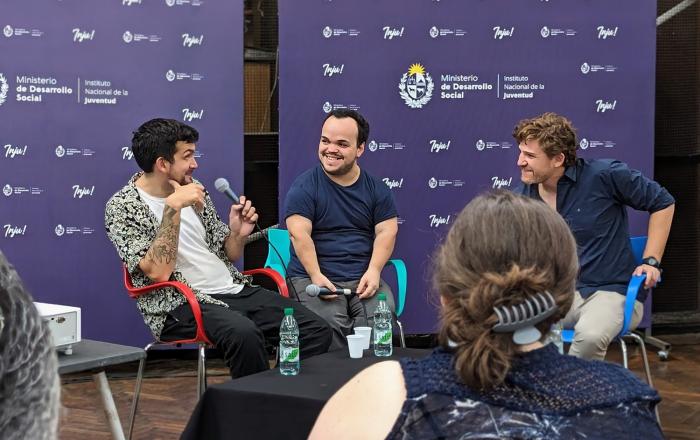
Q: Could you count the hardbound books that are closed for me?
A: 0